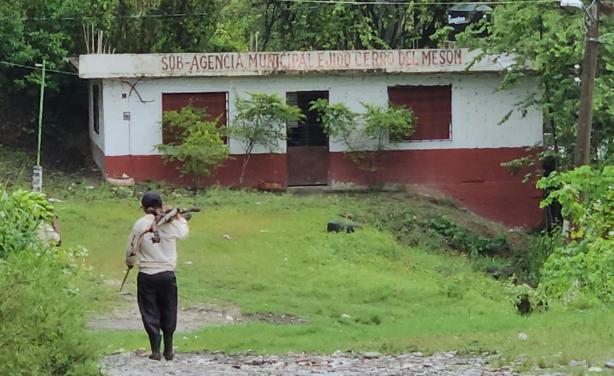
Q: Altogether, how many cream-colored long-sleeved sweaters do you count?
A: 1